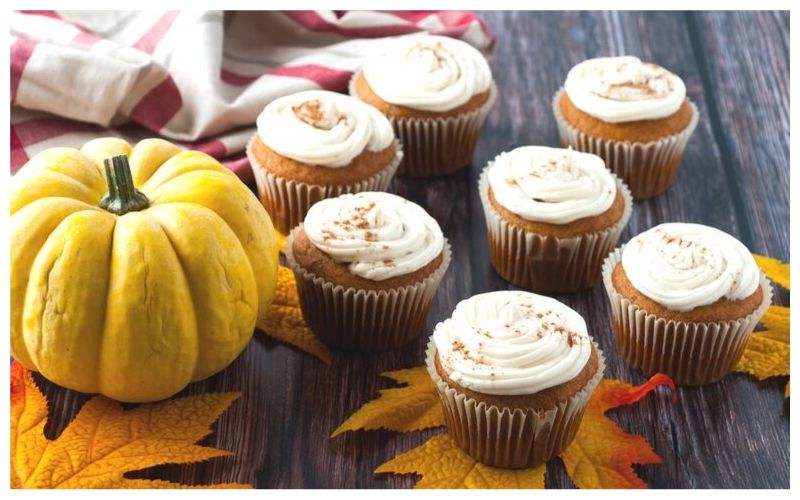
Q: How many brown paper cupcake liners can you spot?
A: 7